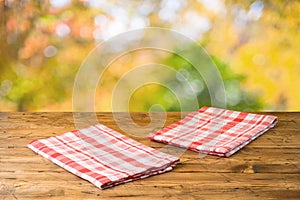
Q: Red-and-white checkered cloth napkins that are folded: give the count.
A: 2